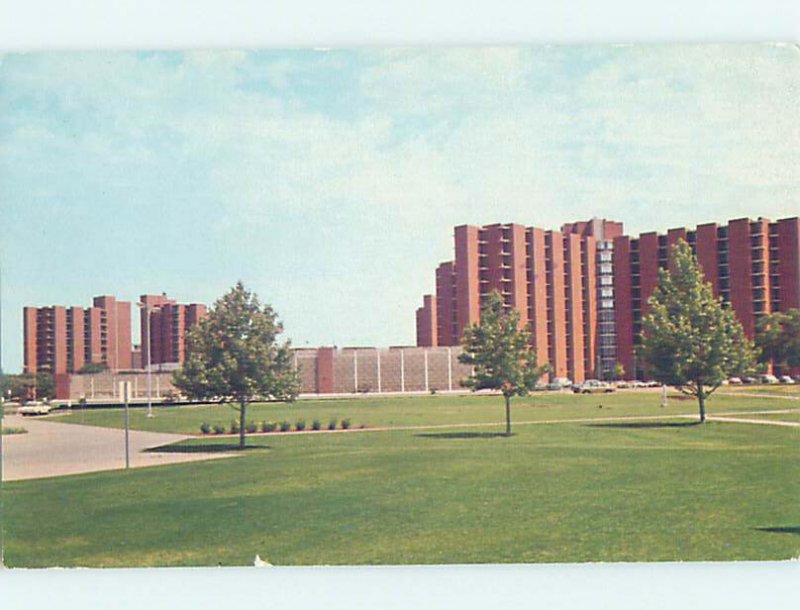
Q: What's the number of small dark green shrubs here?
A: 10